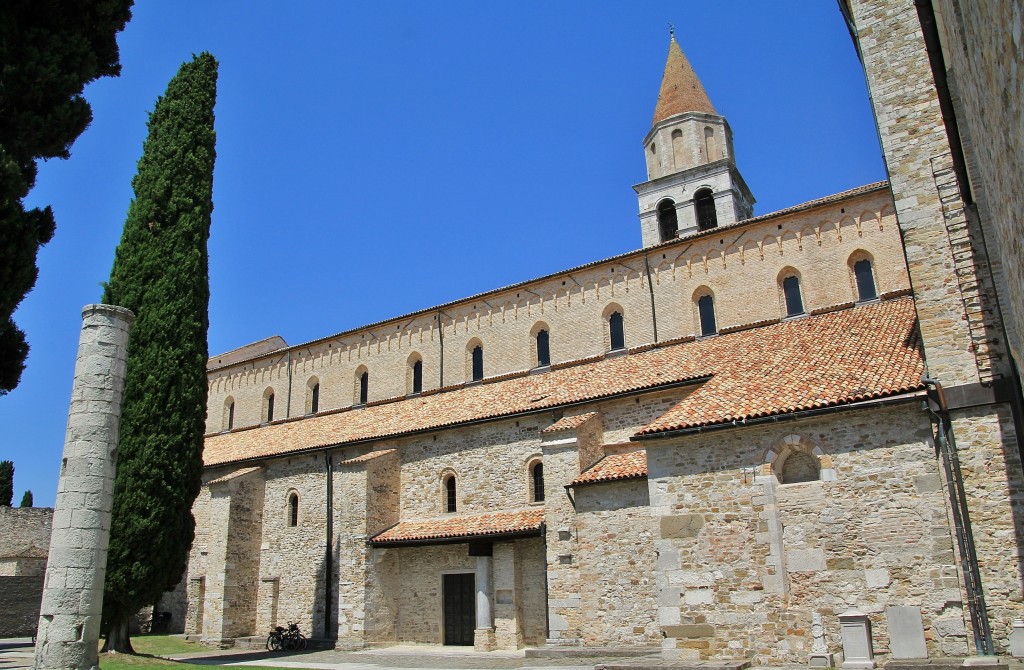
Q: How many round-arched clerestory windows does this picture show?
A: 11